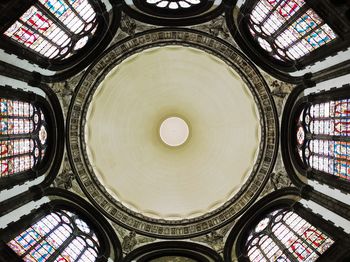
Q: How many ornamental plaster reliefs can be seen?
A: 8